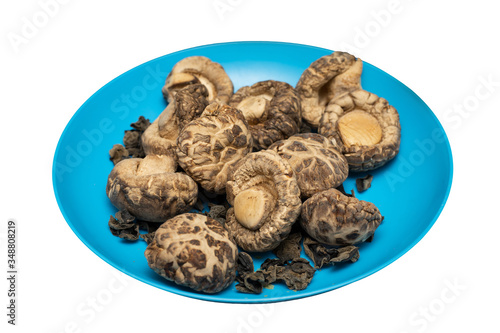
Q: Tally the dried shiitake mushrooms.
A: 11